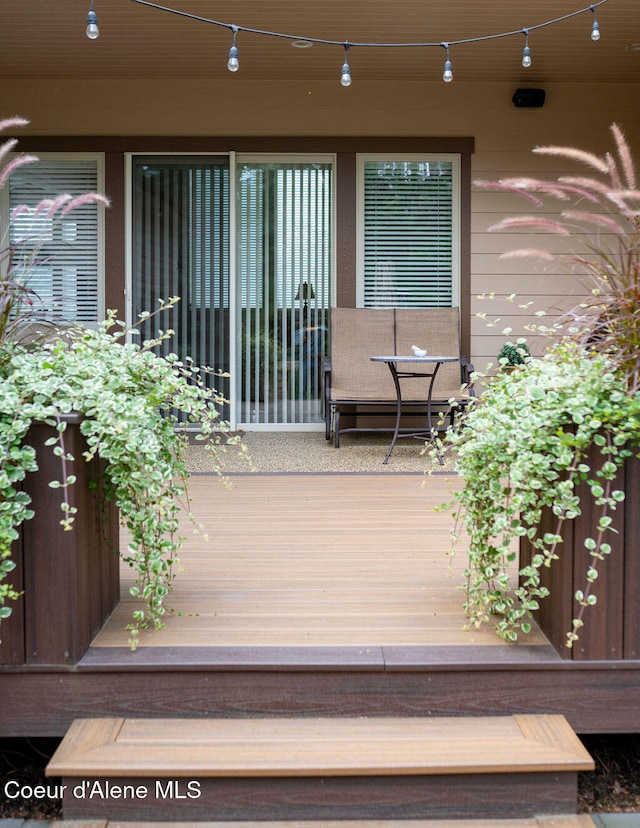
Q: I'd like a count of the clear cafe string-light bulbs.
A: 6